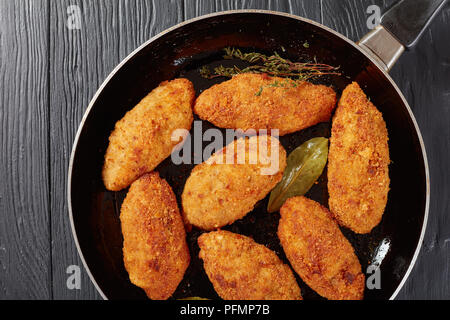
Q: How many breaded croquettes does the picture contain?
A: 7